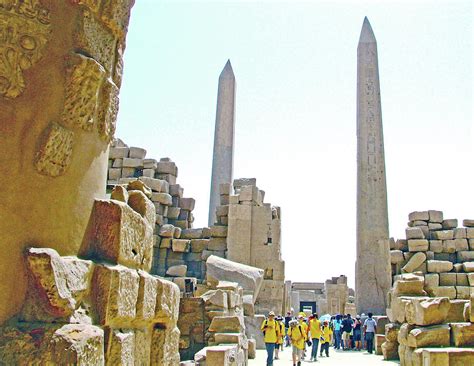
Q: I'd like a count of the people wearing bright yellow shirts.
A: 6